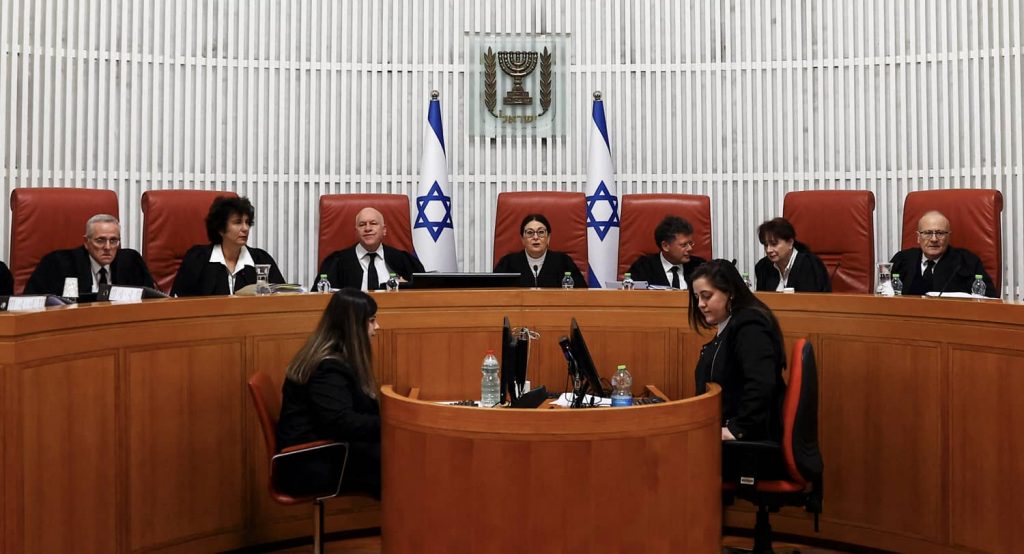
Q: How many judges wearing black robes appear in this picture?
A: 7